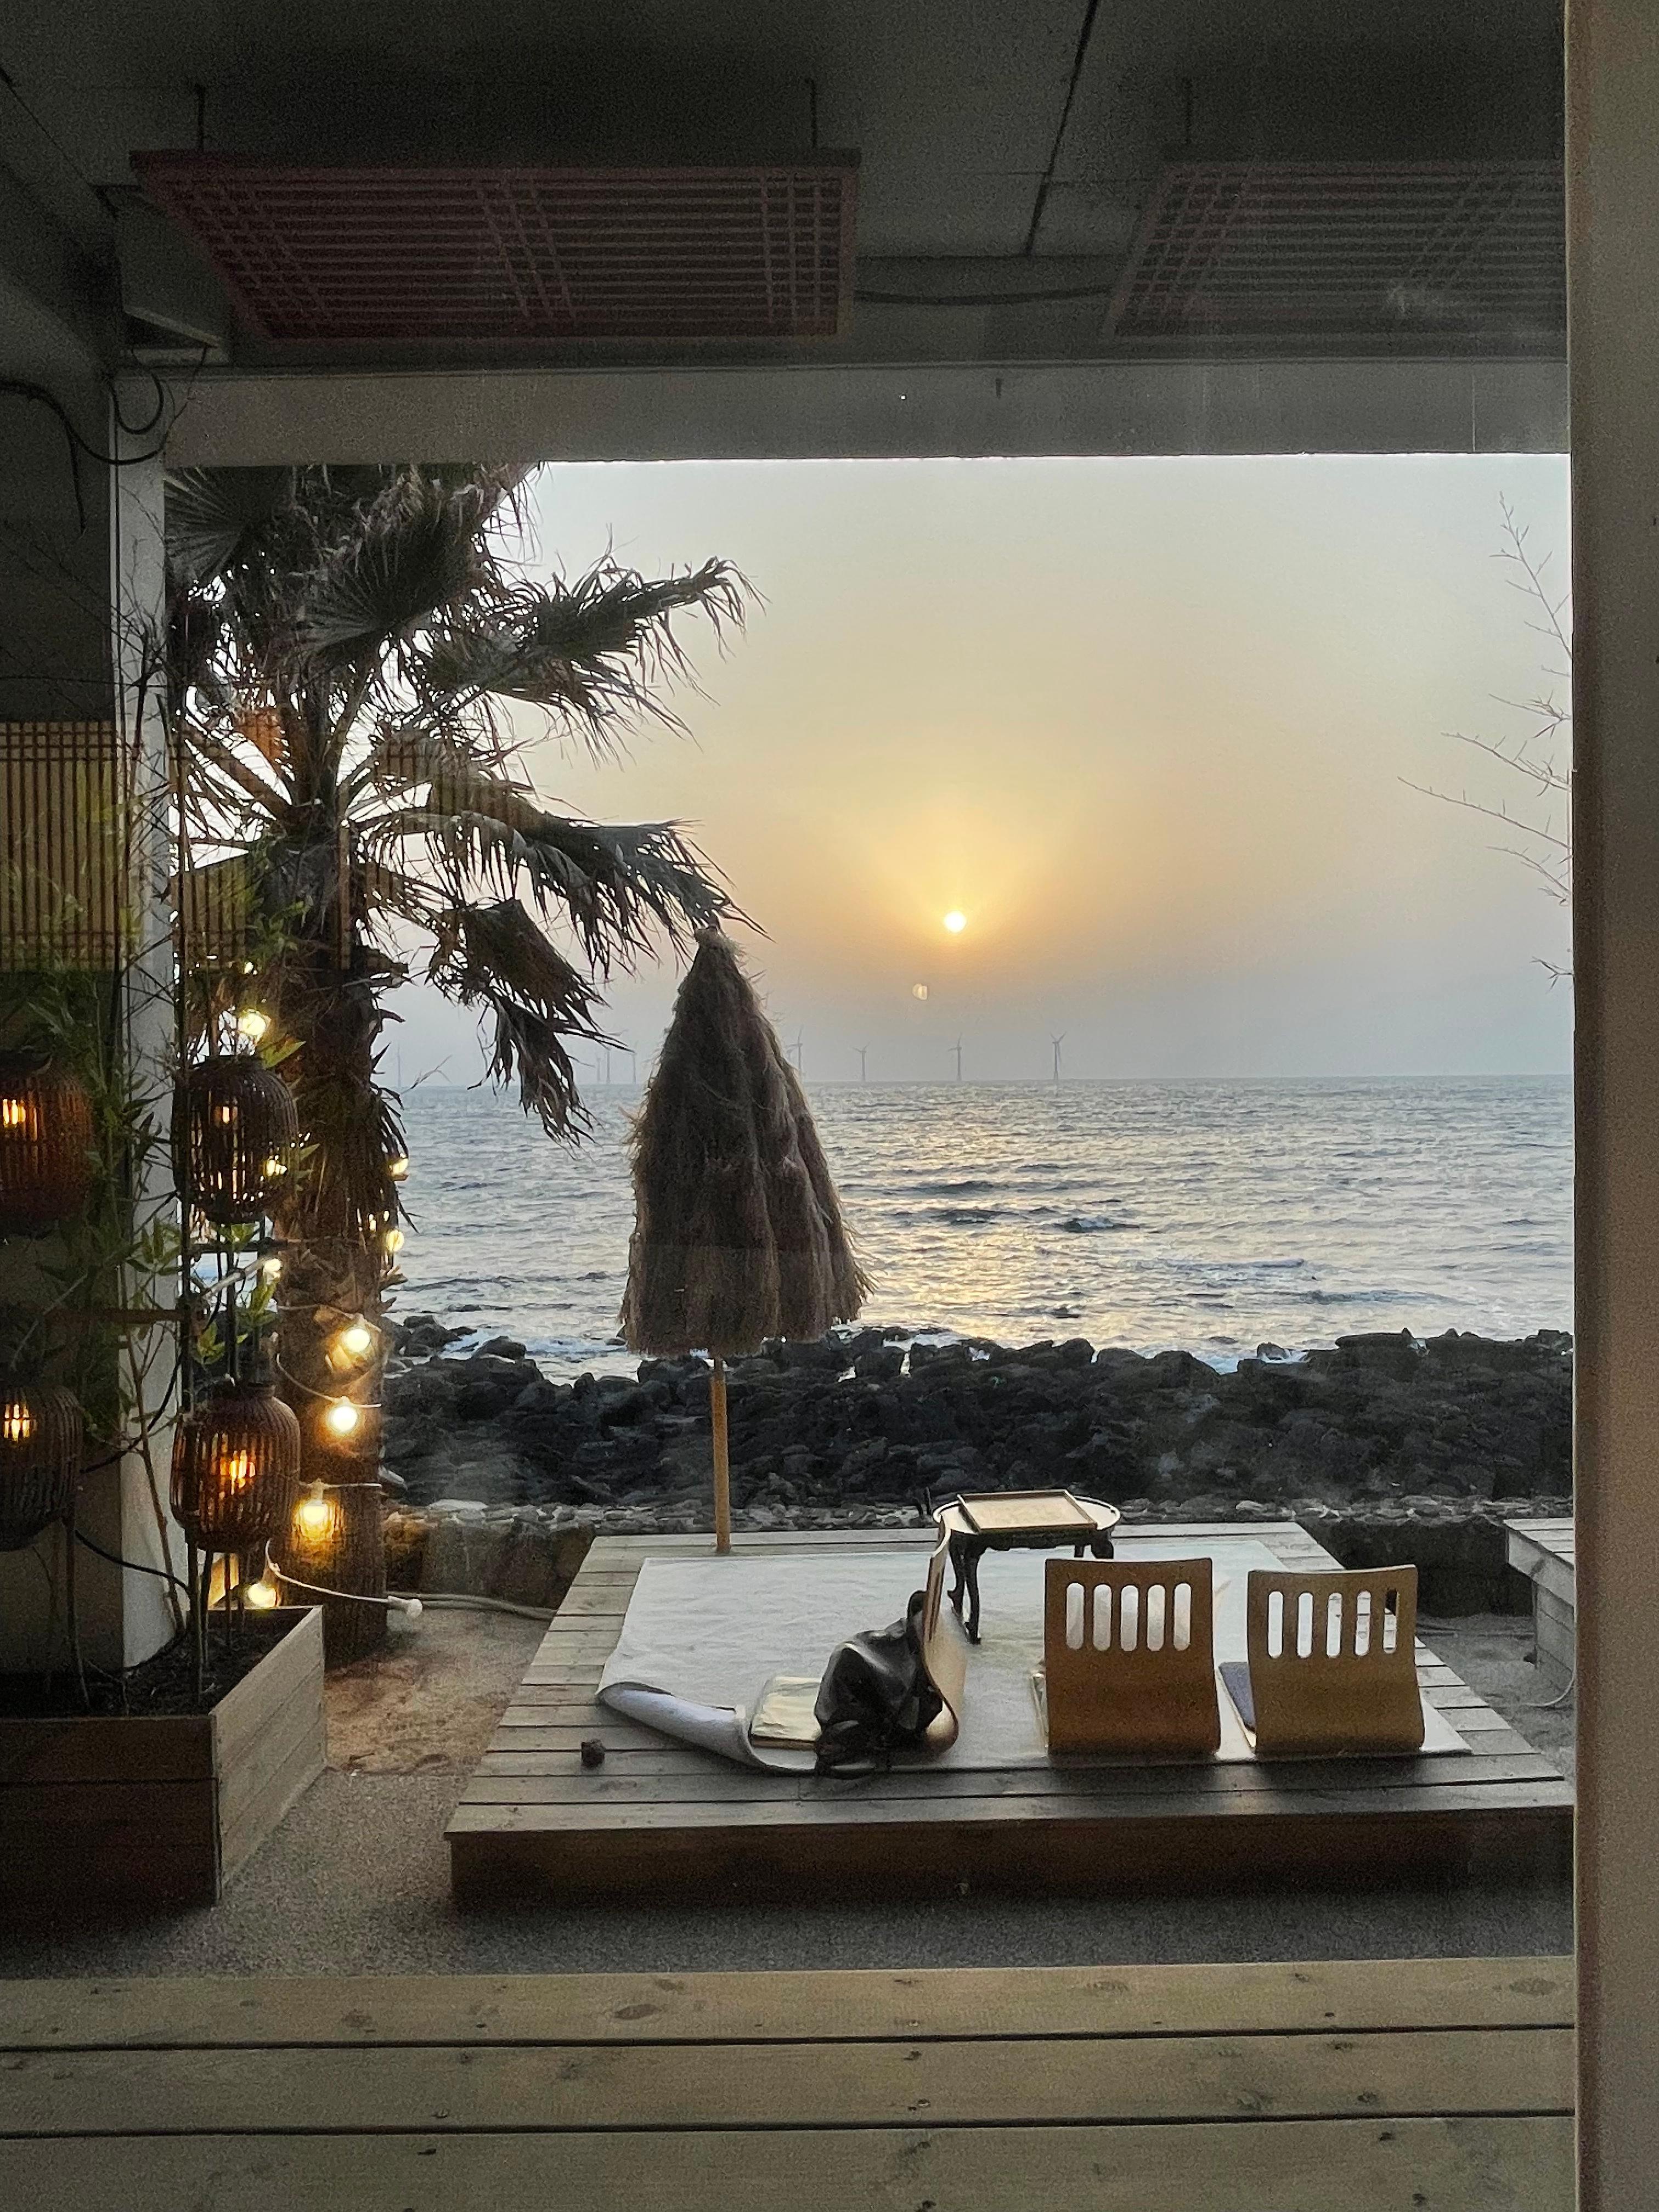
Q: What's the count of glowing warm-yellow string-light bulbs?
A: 9